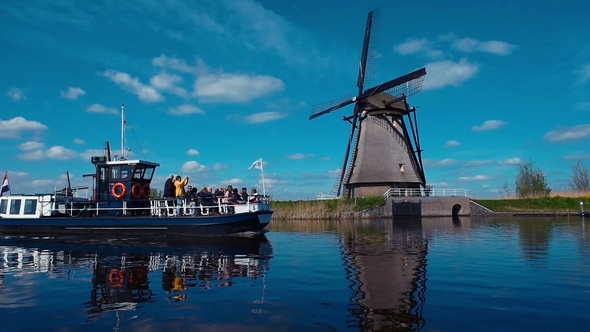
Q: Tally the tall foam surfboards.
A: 0